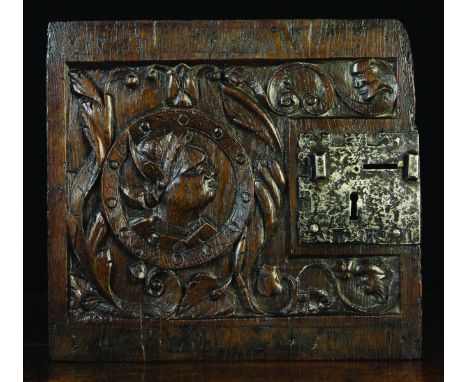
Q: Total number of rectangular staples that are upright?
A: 2